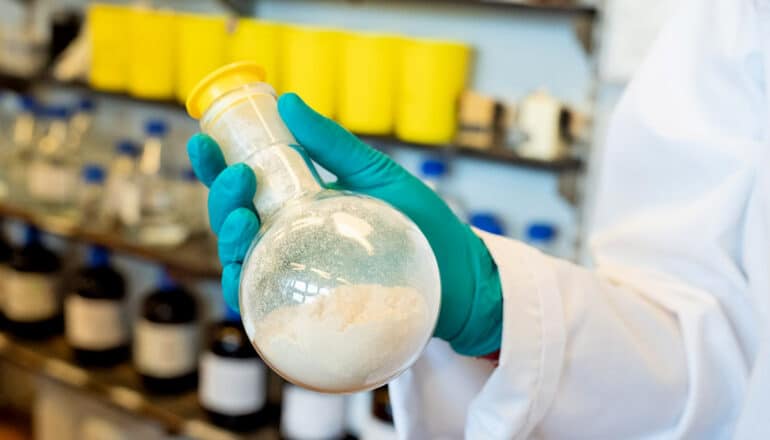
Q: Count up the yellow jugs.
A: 7